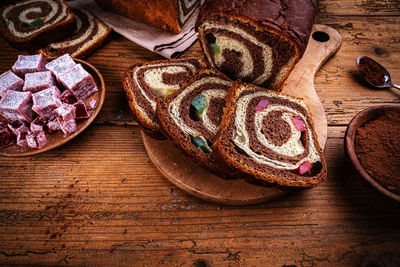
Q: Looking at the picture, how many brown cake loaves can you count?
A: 2